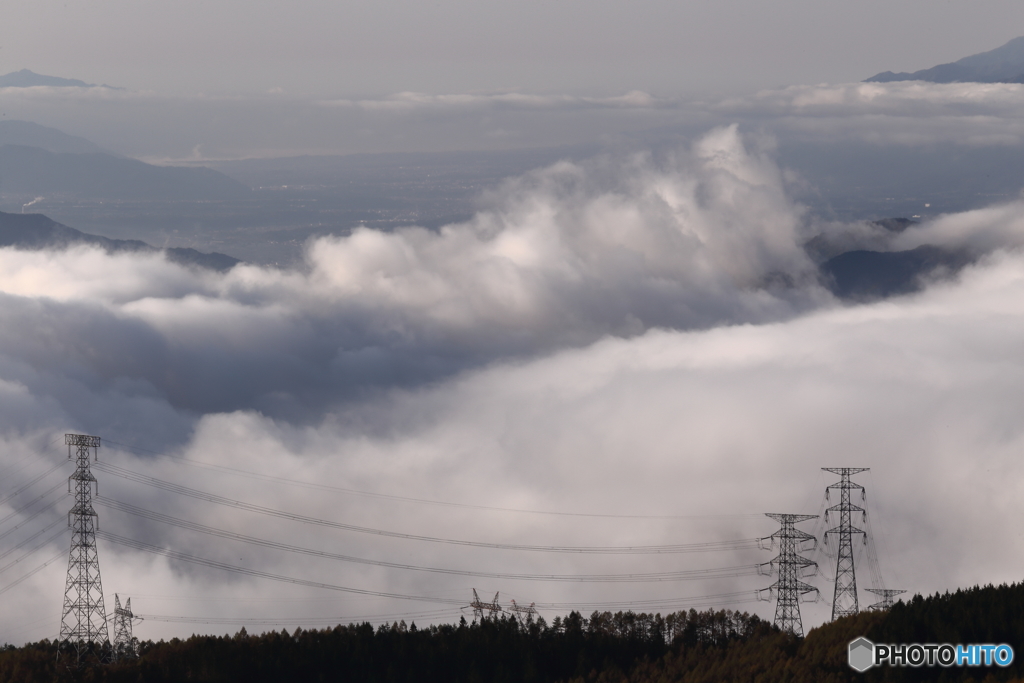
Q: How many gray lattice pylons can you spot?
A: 7